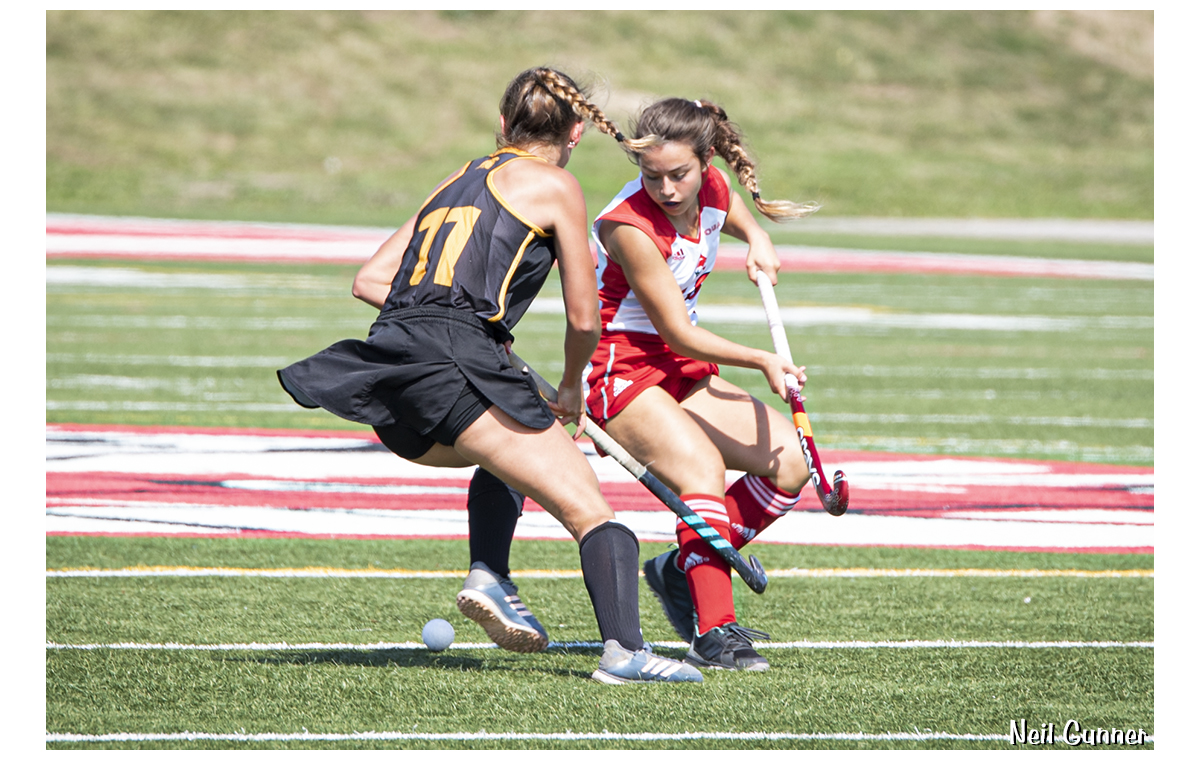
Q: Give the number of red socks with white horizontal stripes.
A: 2